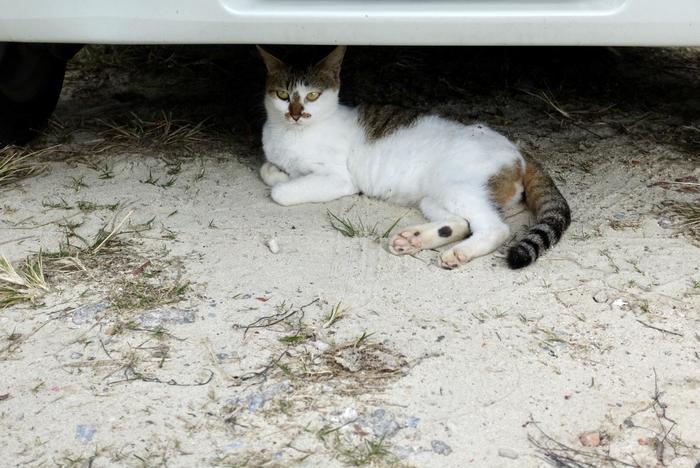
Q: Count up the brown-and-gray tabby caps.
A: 1